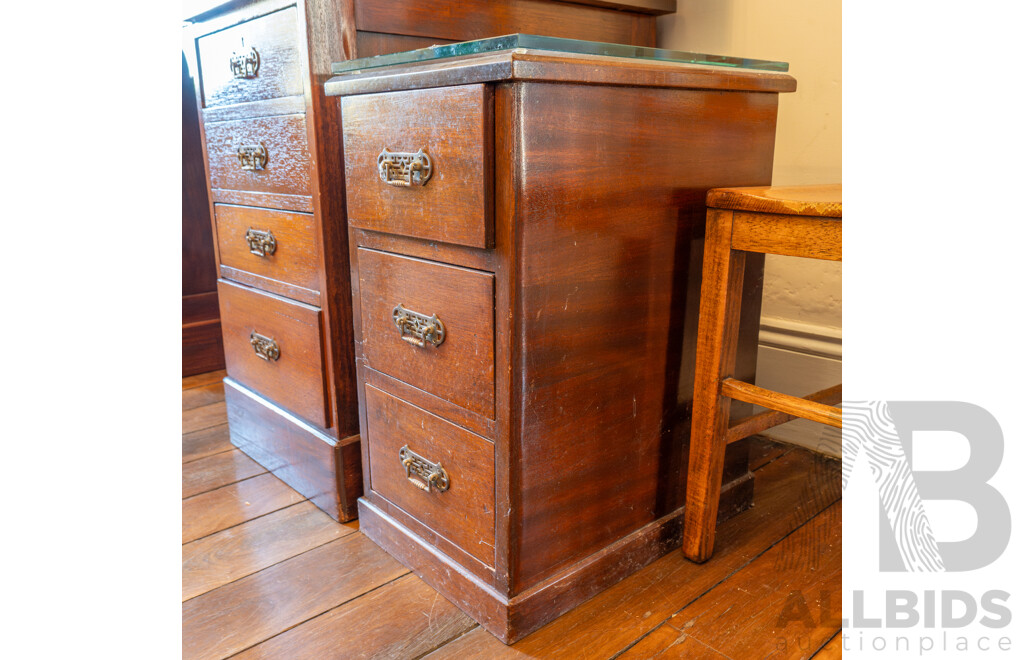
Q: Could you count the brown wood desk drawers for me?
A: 7